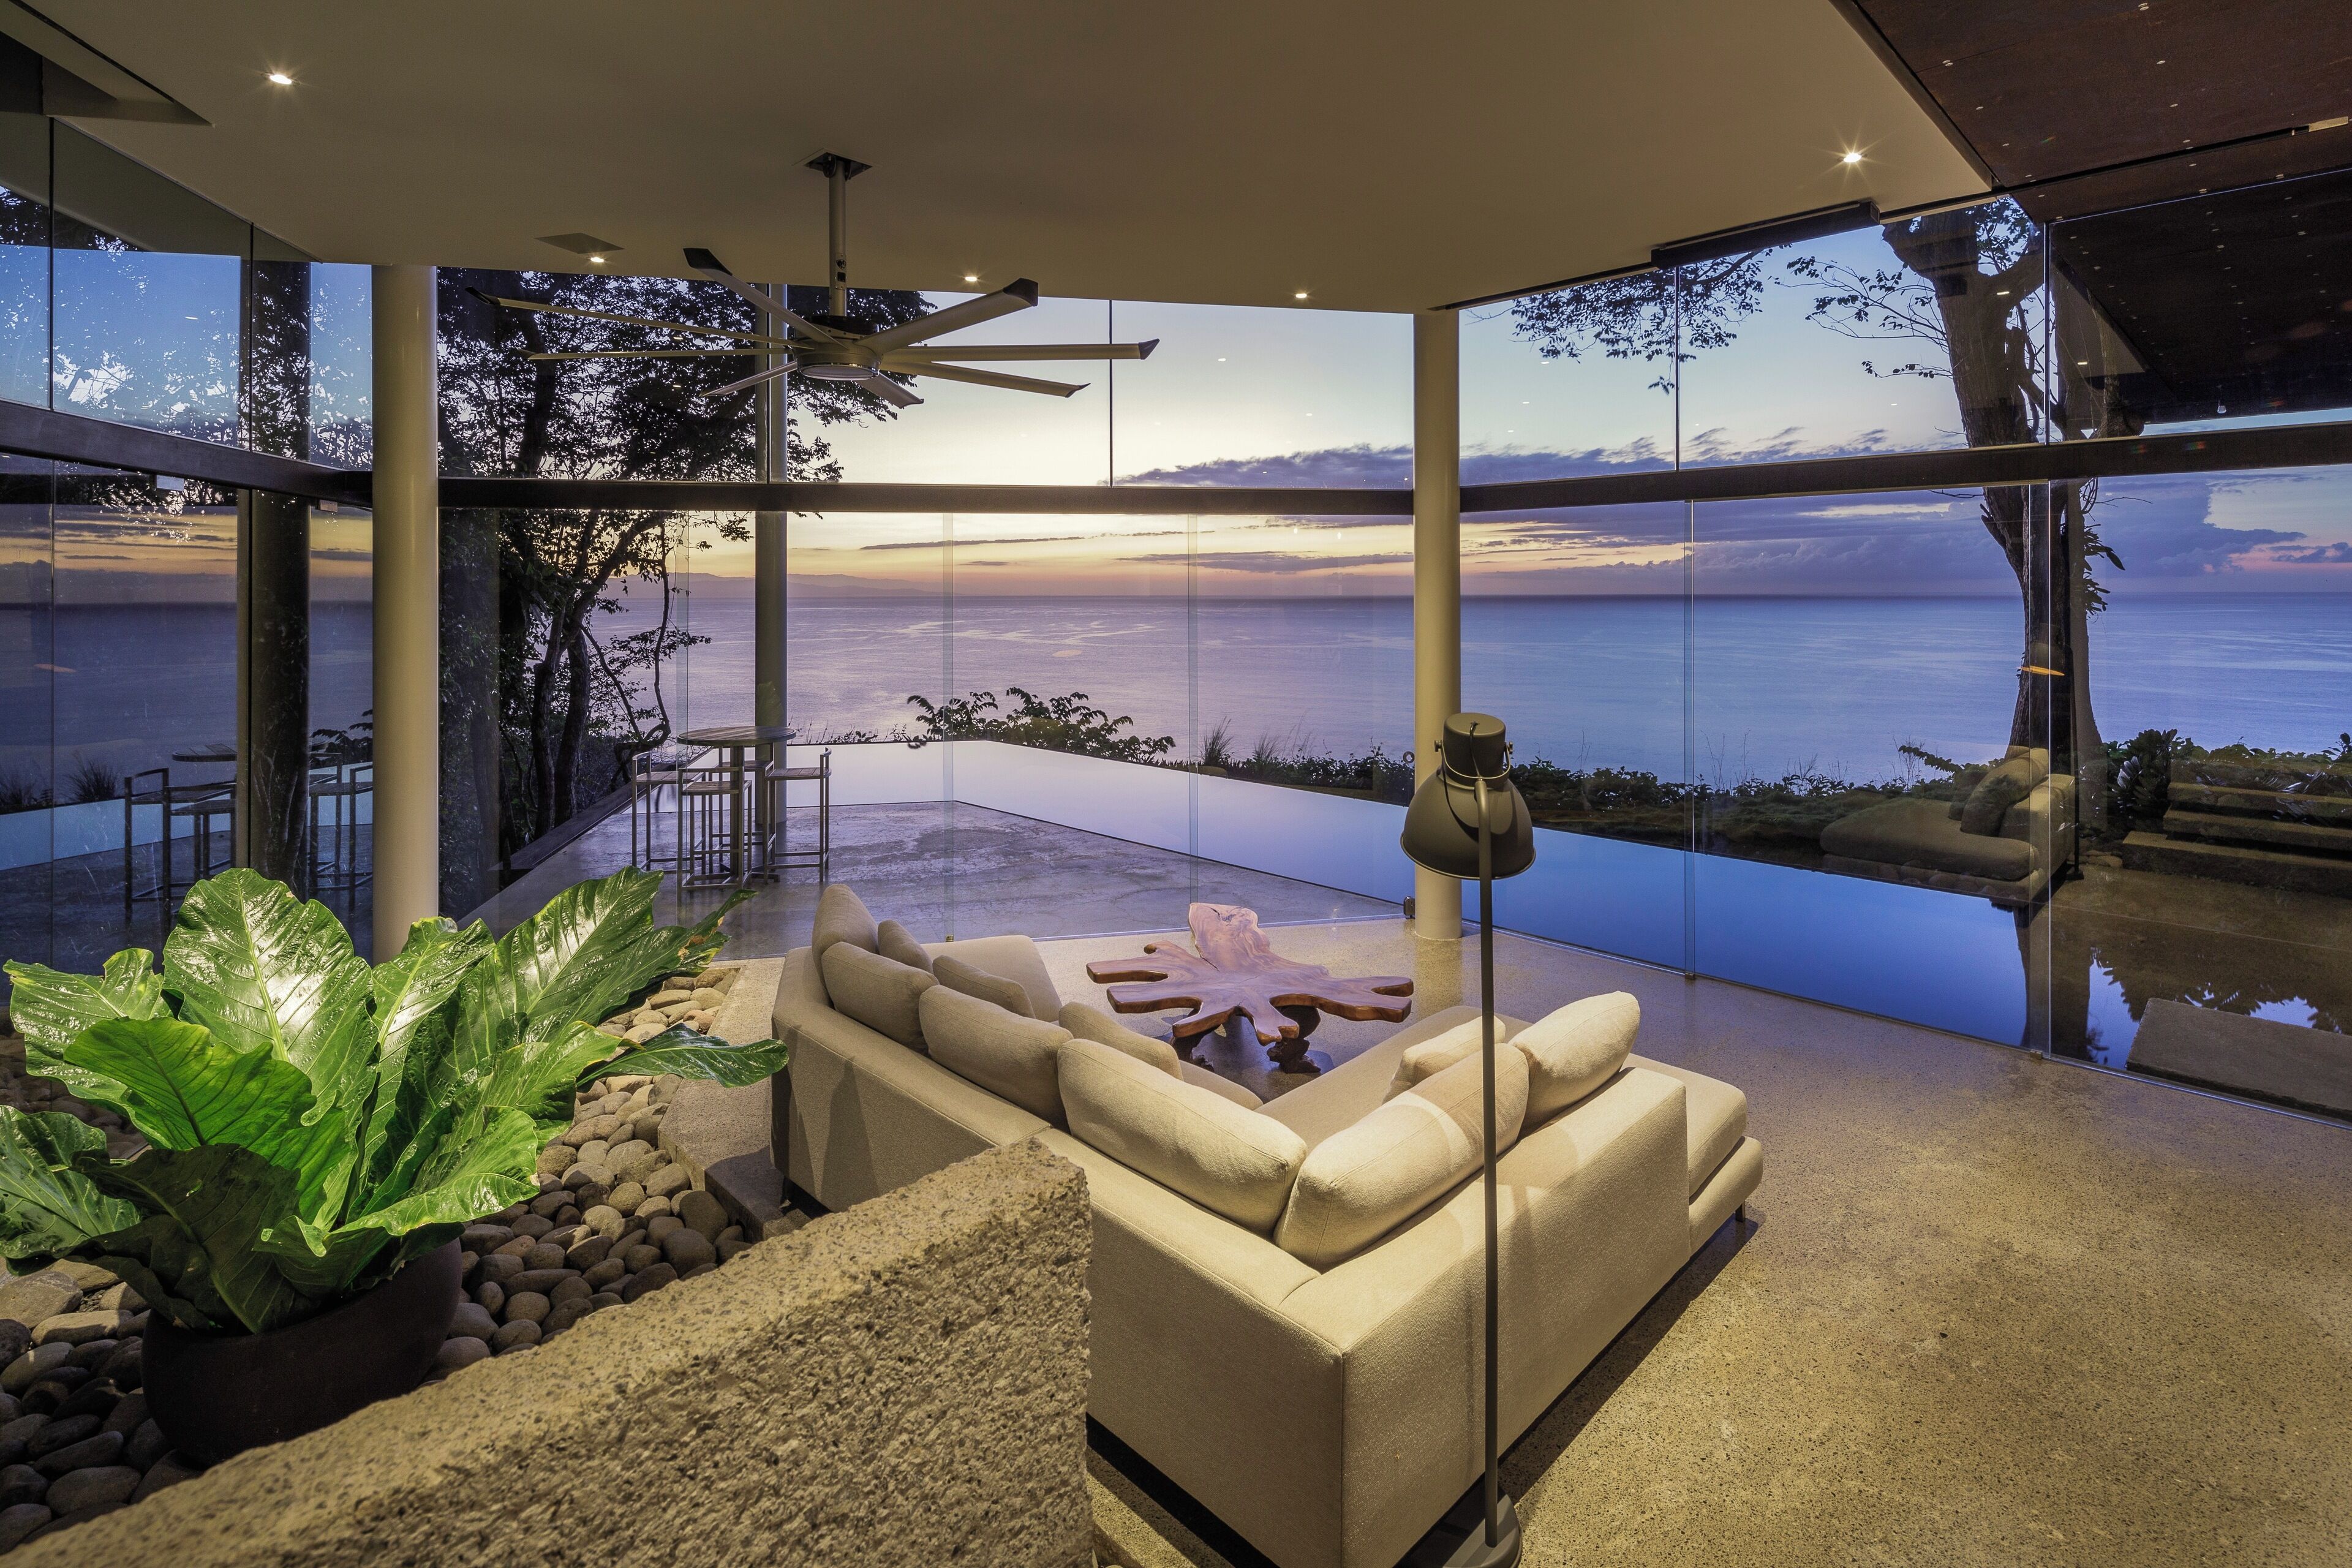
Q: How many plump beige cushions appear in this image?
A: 10